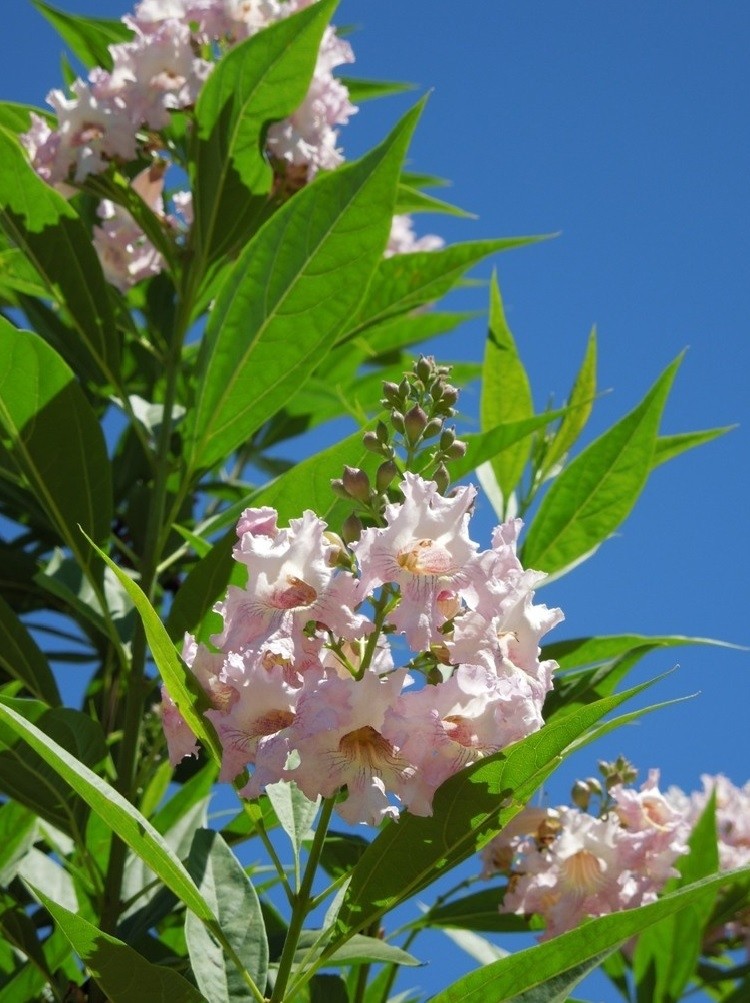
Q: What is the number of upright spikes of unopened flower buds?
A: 2